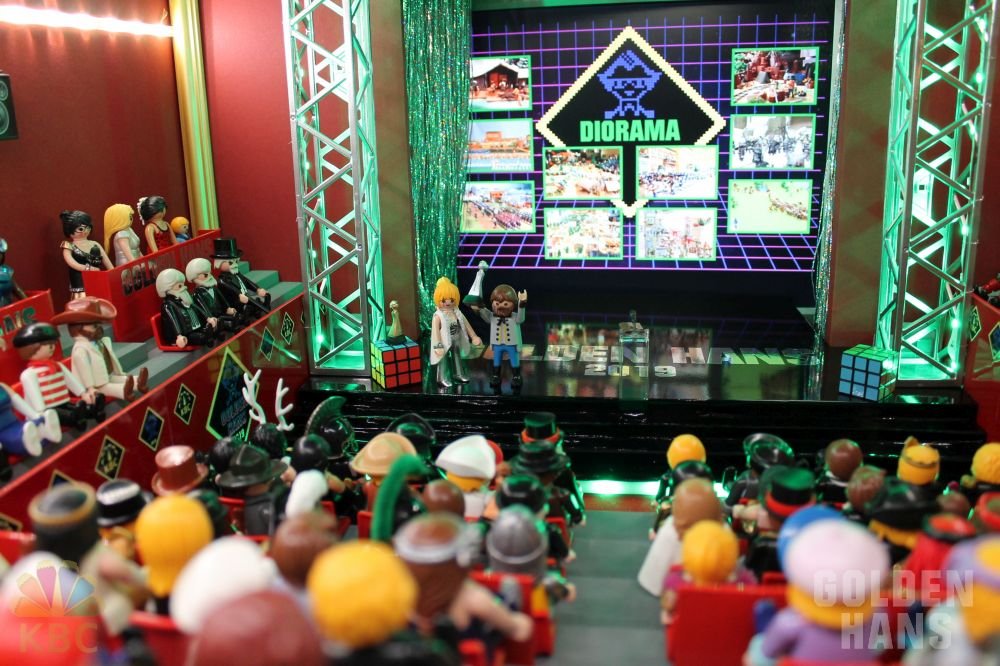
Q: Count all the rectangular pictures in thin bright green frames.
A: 10